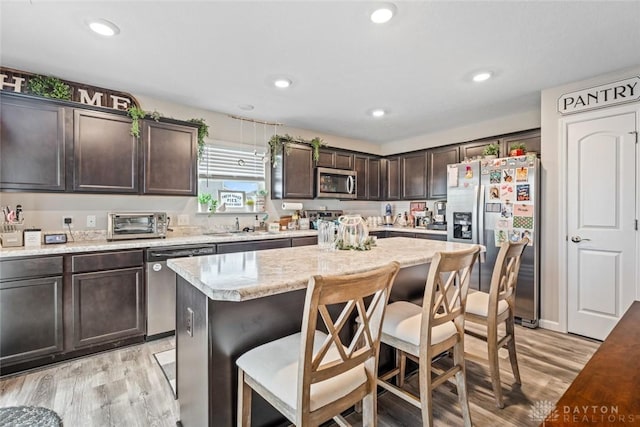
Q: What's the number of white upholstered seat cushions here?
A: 3